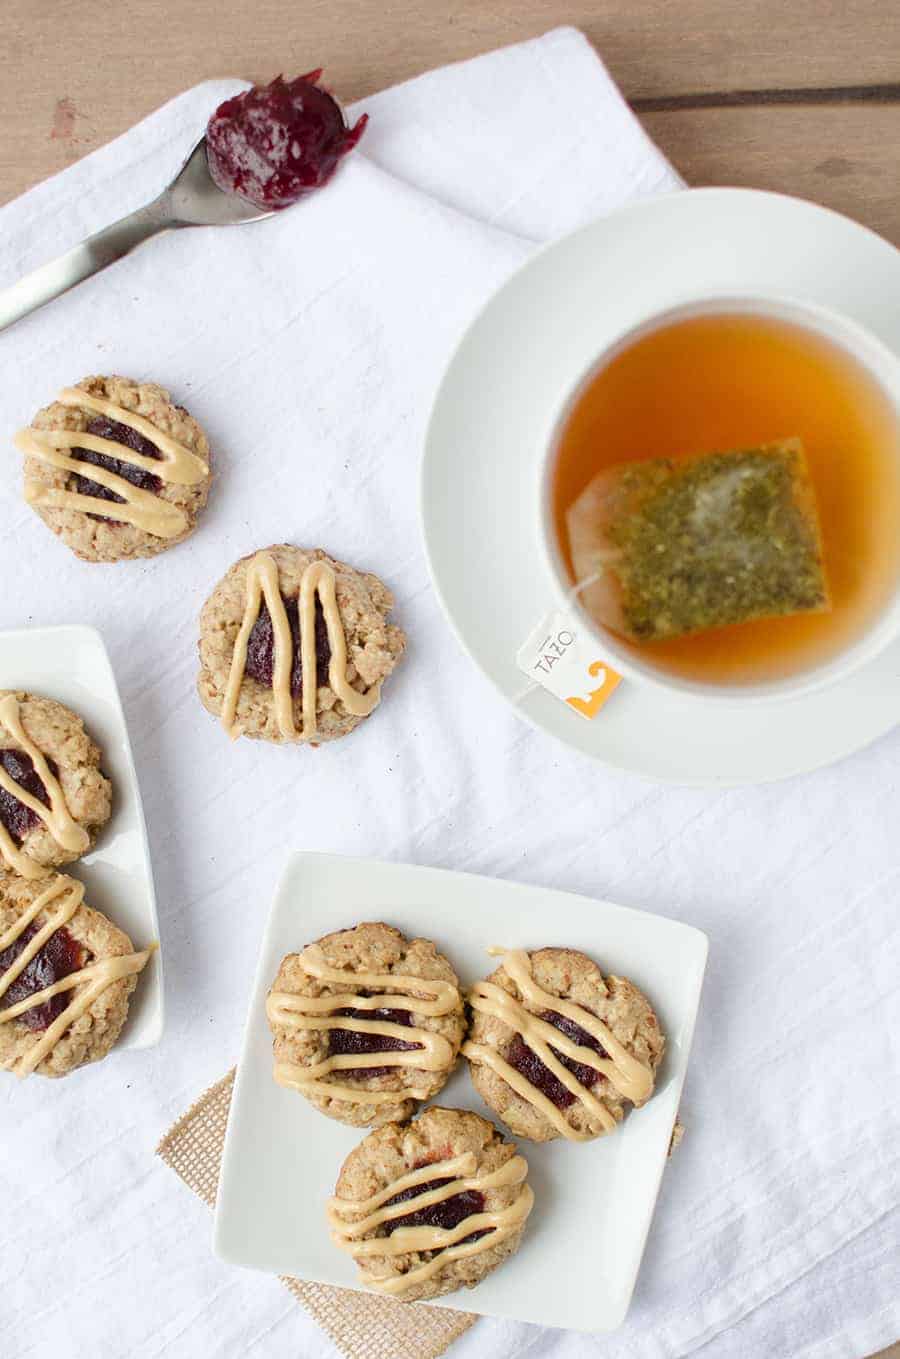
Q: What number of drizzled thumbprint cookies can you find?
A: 7